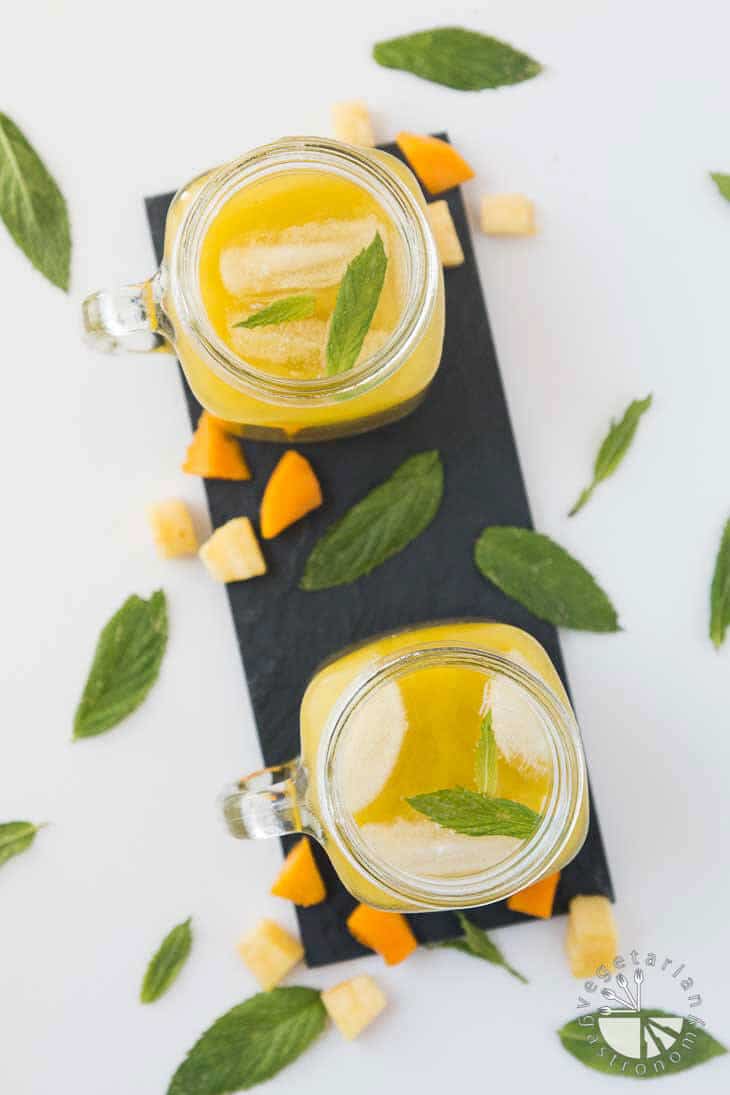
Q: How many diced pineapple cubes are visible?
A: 8